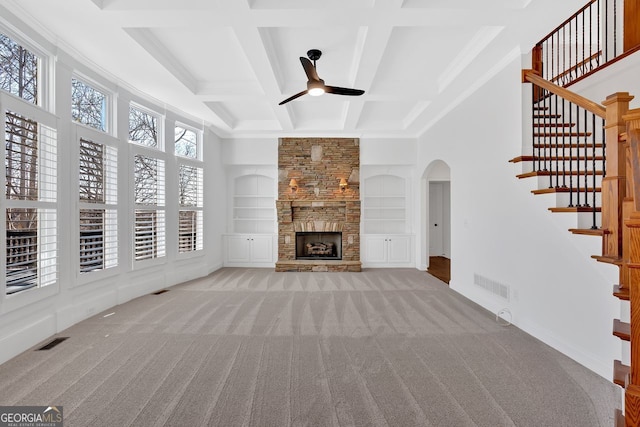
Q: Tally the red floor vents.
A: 0